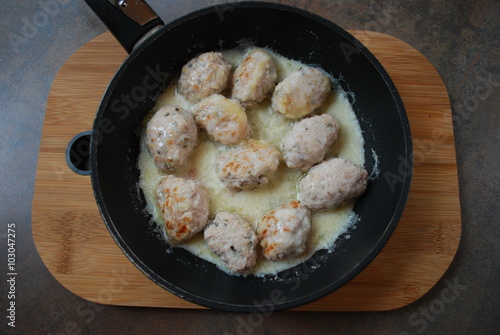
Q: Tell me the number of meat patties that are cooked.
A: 11